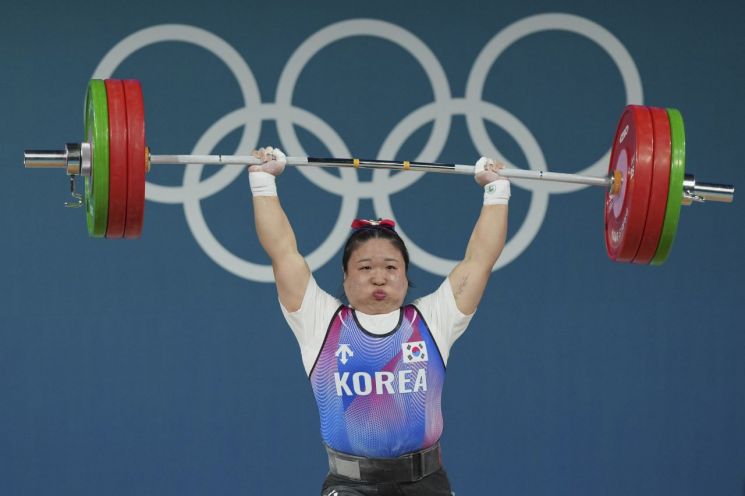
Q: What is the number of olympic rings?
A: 5